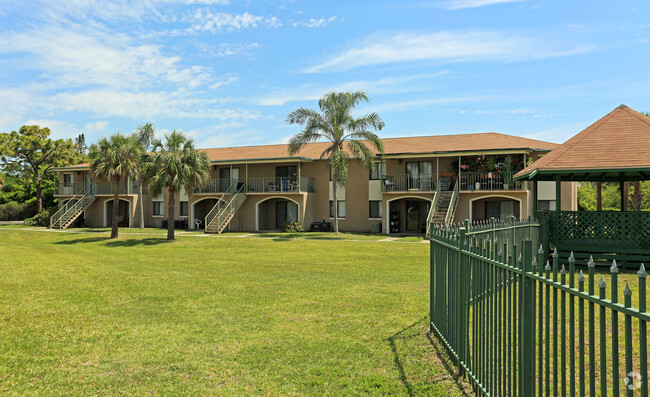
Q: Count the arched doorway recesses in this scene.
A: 6